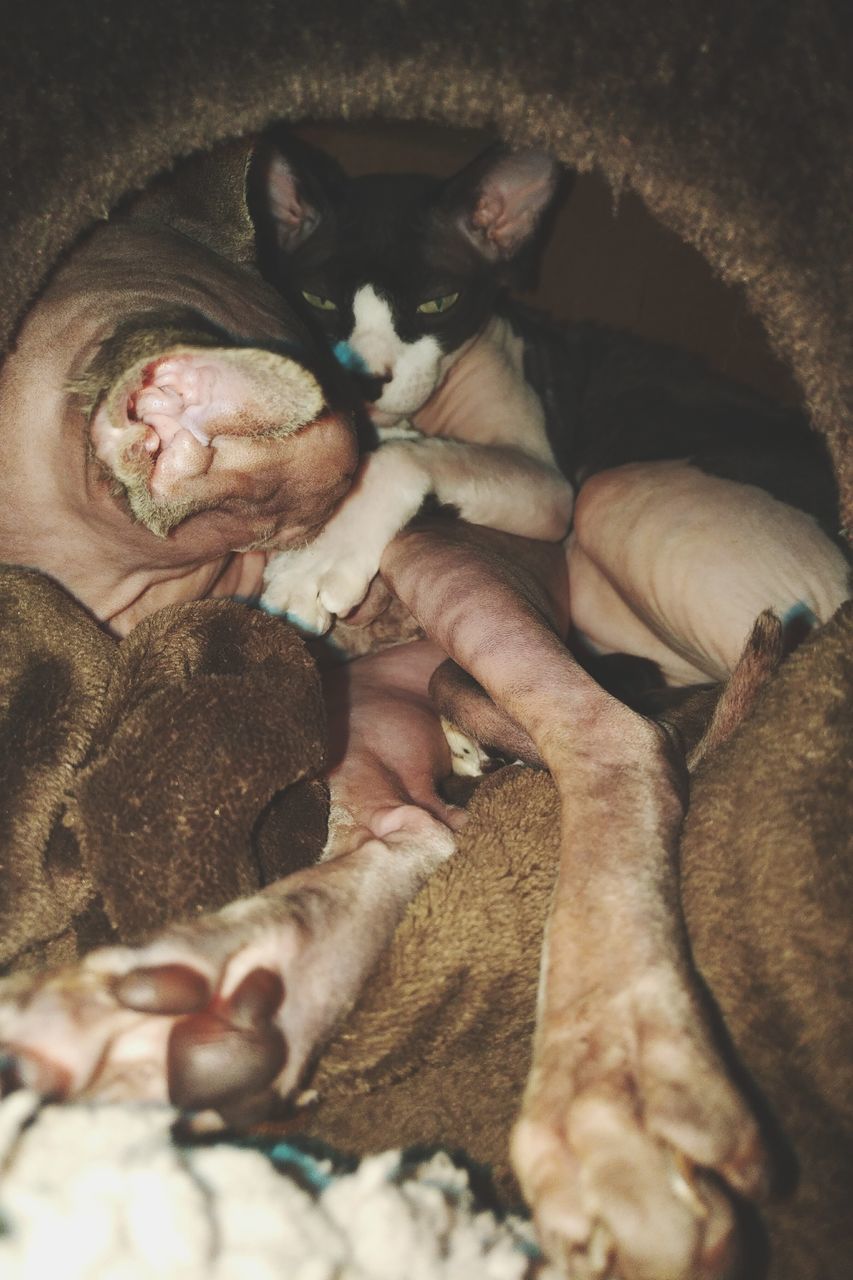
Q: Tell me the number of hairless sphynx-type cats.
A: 2